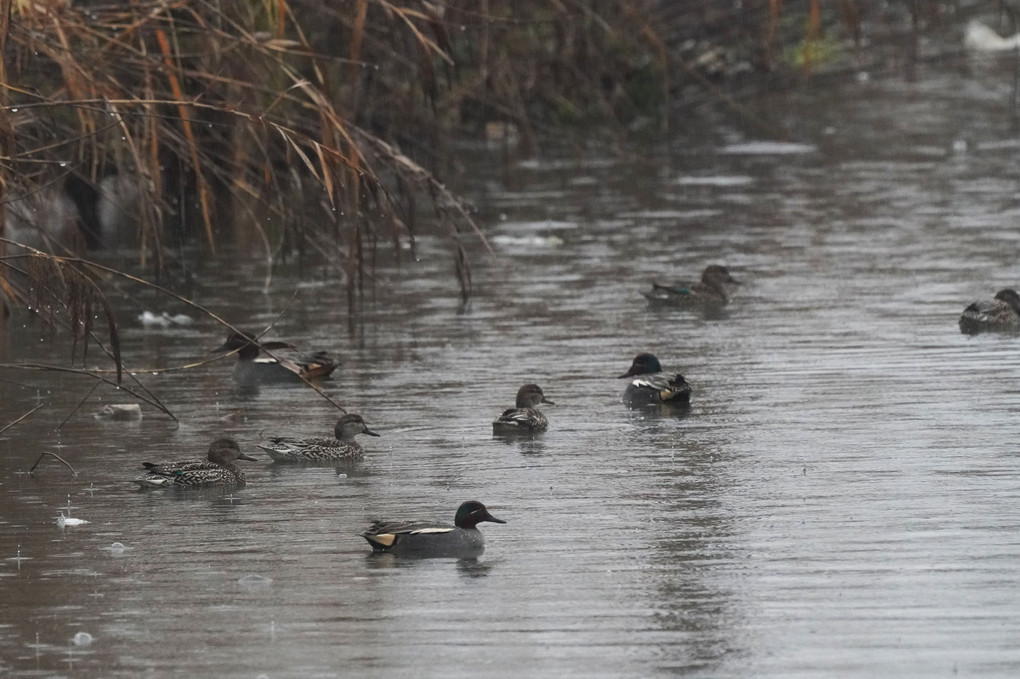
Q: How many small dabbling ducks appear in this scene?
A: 8